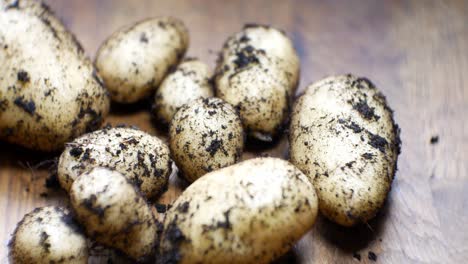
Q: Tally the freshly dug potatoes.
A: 10